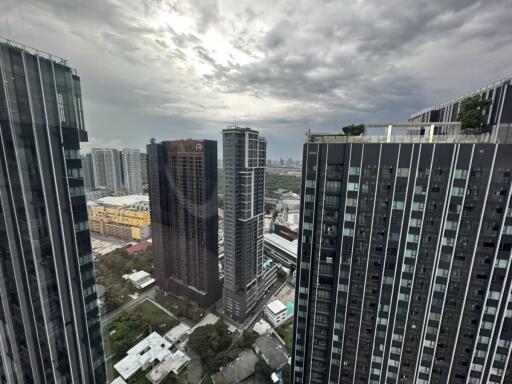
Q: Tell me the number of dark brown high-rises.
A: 1